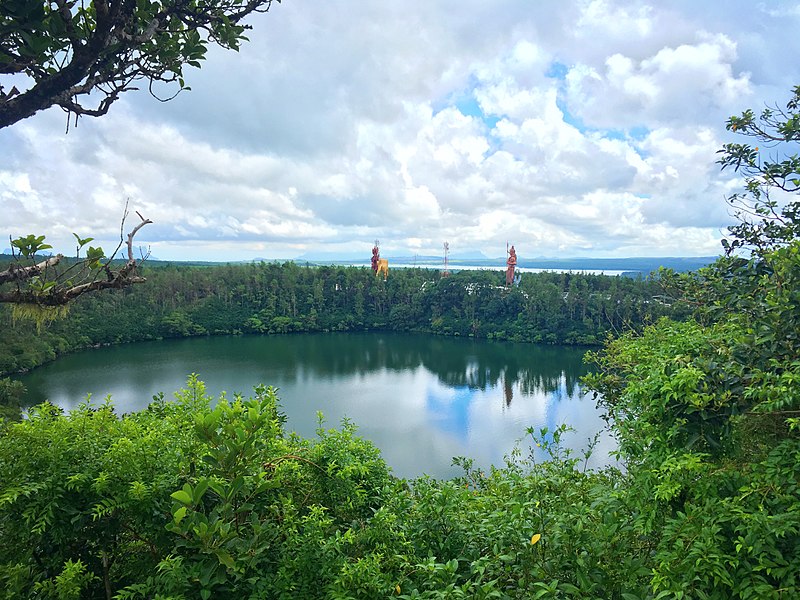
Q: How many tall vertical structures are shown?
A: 3